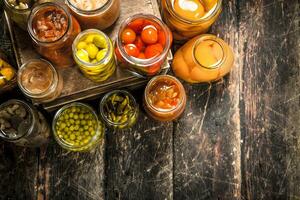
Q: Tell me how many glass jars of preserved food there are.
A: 13